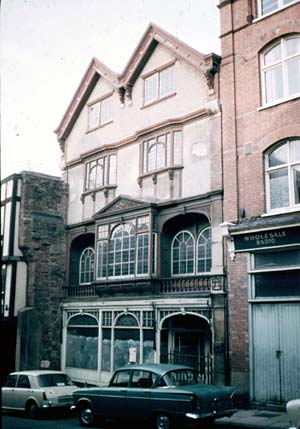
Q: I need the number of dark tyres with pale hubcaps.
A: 2